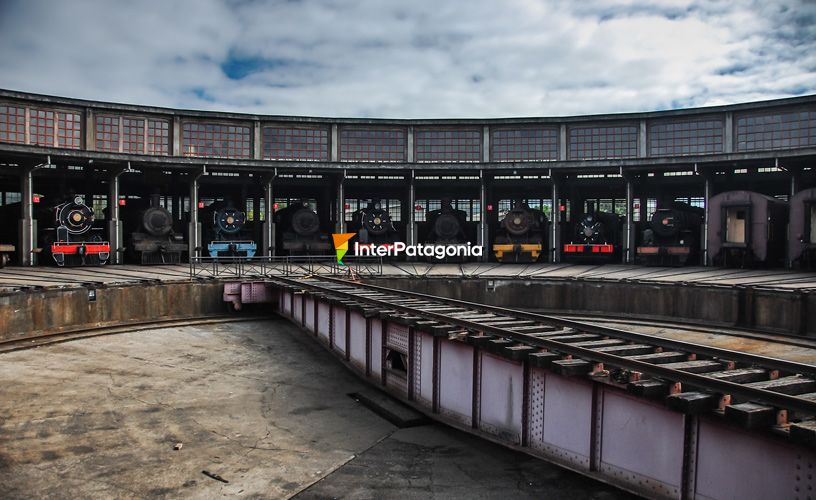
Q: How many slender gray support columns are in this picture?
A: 11